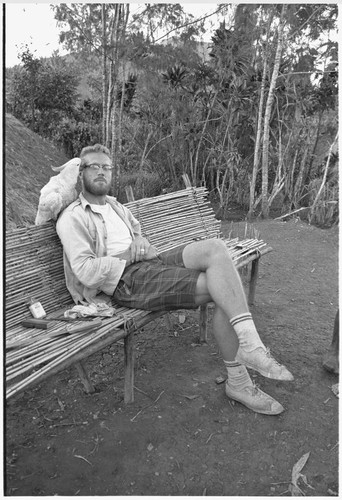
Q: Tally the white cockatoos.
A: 1